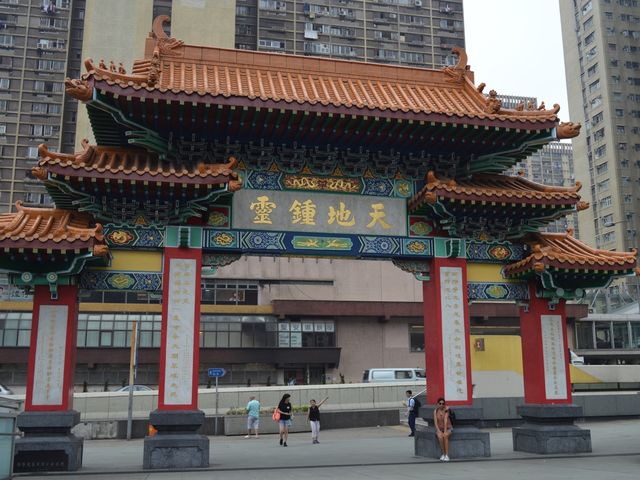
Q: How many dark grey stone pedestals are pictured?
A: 4